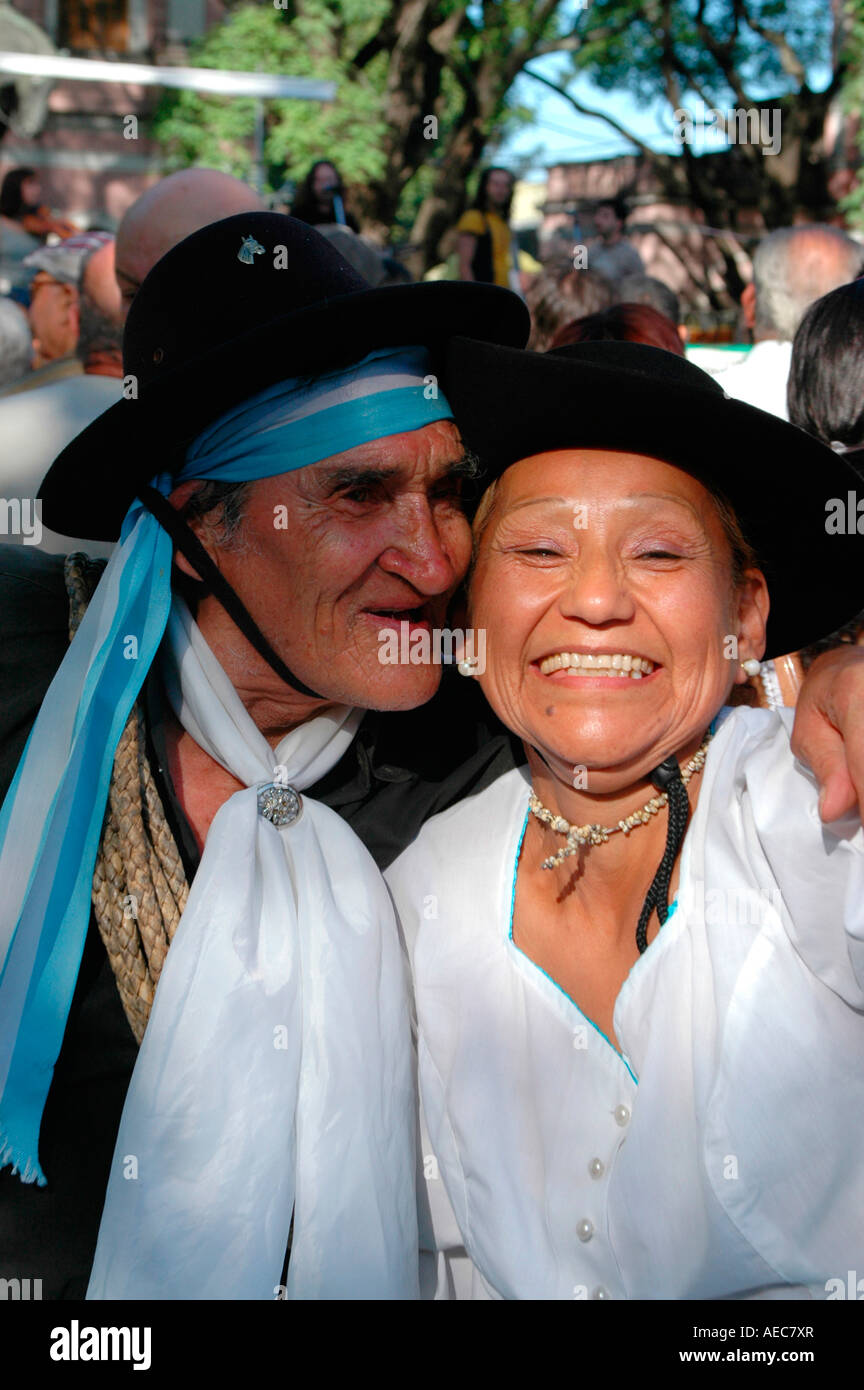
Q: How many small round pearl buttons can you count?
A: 4